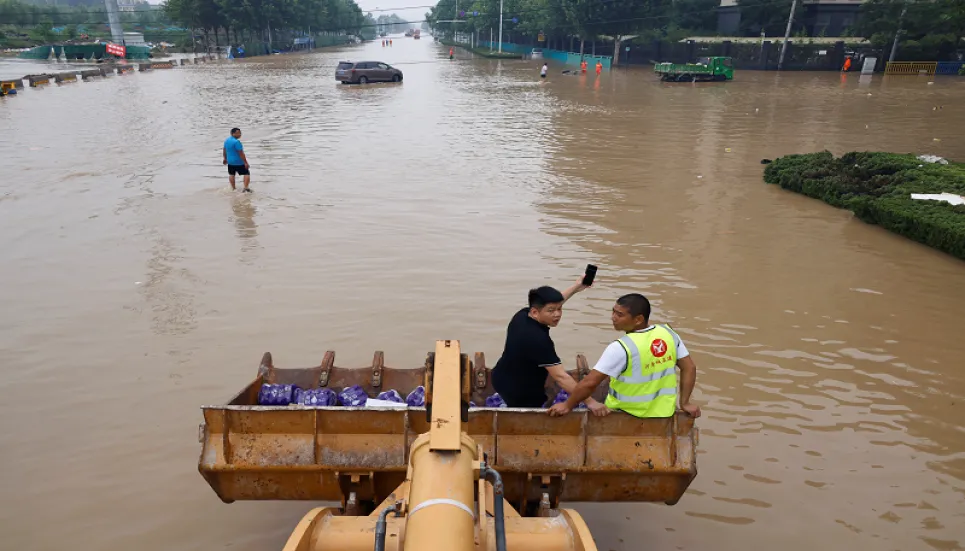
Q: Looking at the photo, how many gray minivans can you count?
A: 1